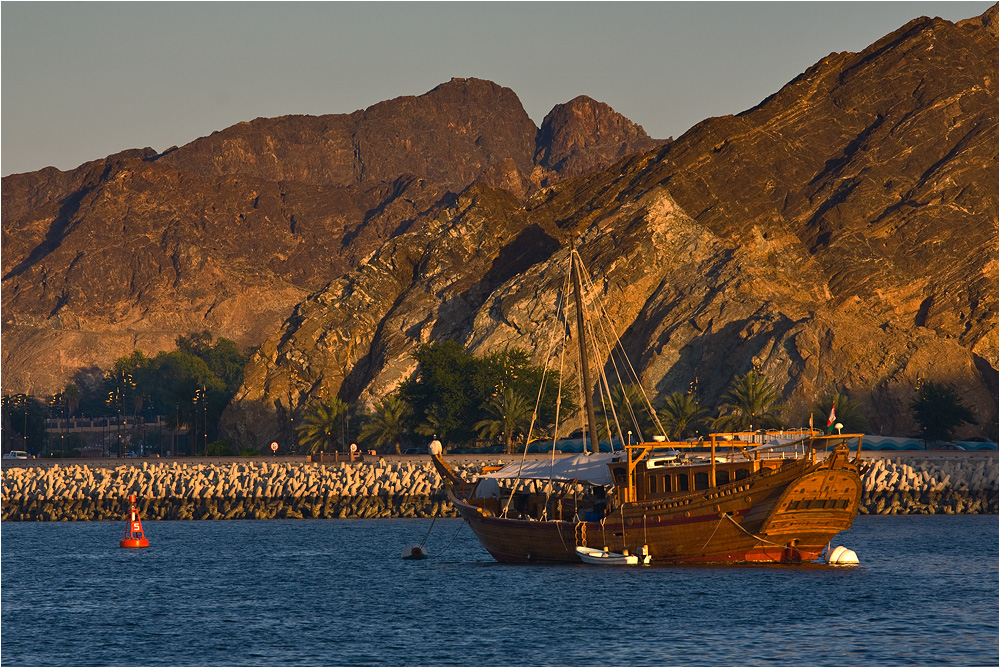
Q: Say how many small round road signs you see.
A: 2